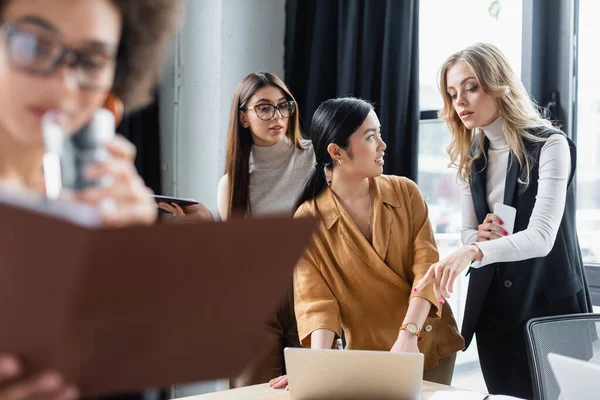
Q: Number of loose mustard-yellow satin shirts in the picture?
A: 1